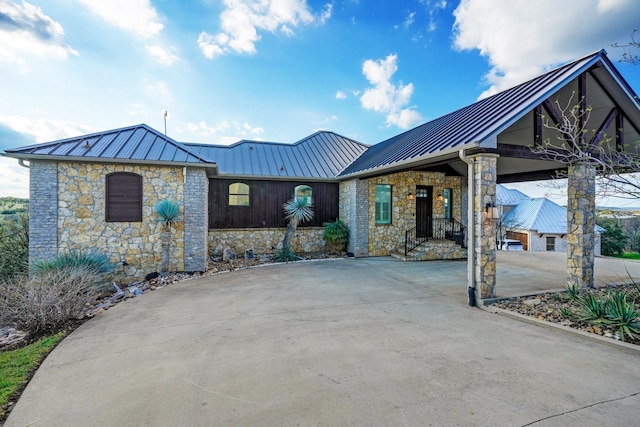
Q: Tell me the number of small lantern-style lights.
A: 3